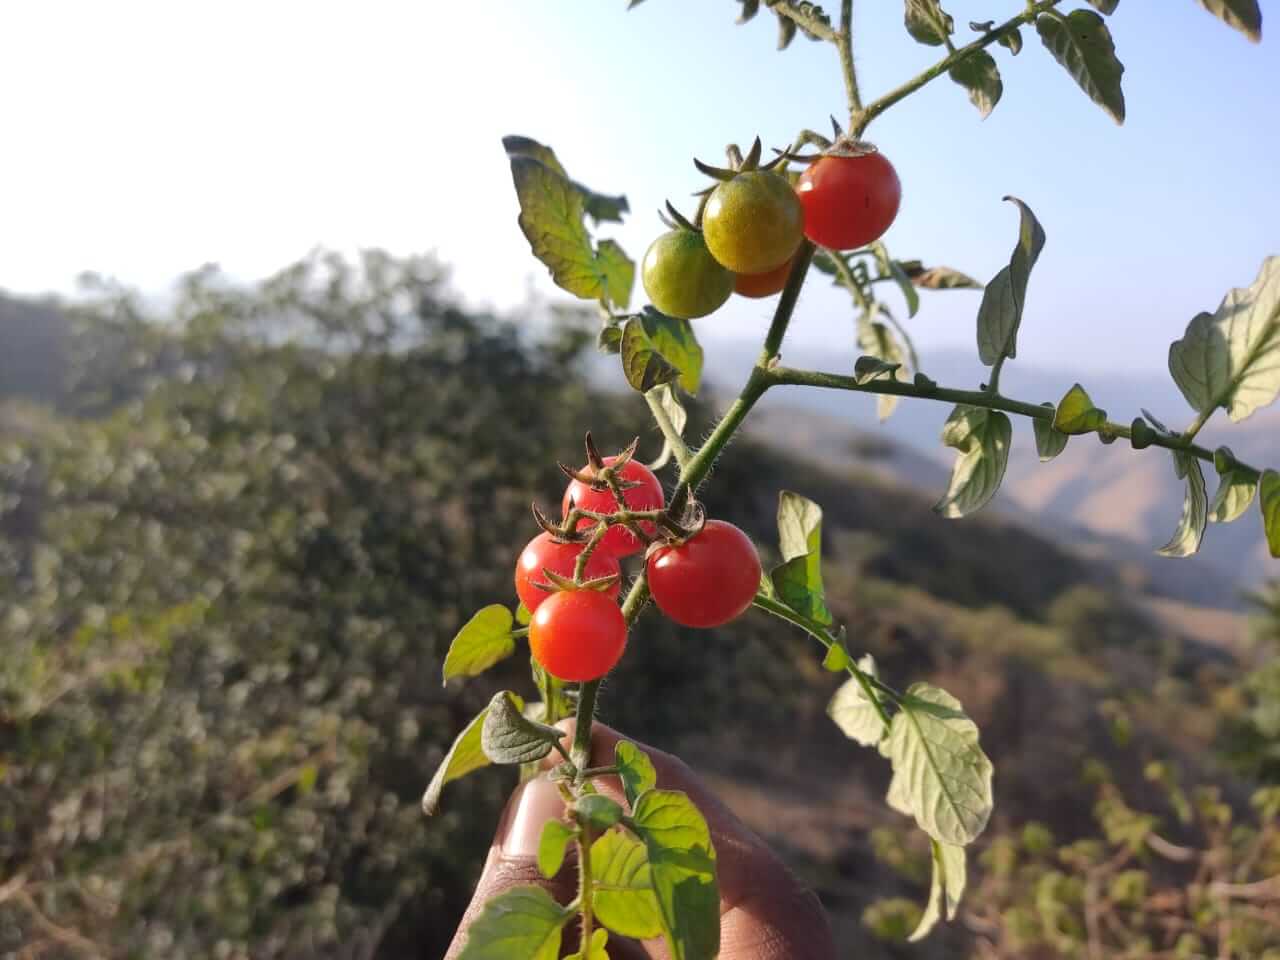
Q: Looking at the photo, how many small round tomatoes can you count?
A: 8